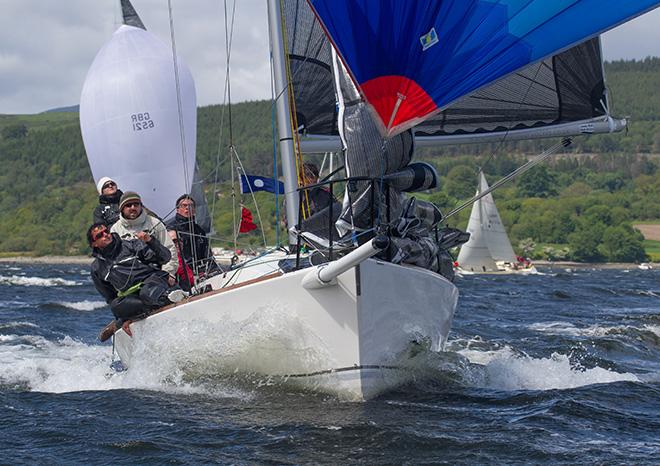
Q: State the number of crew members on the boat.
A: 5